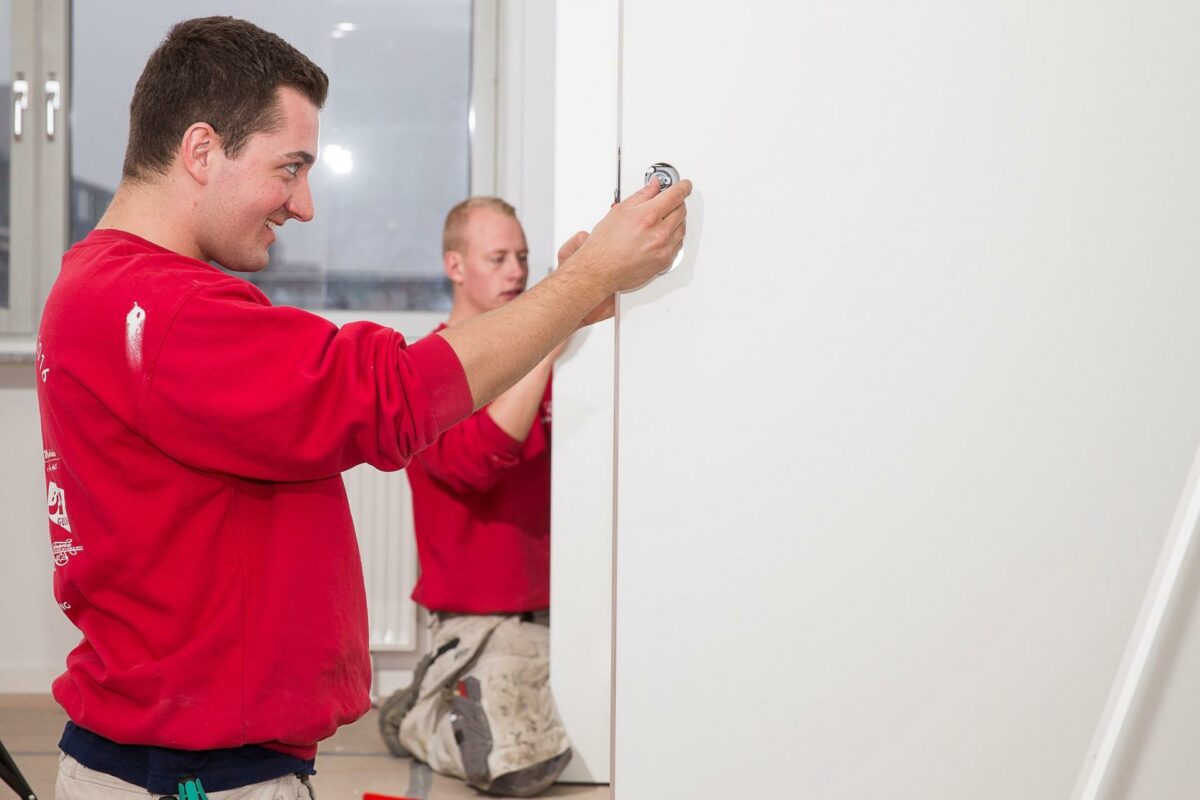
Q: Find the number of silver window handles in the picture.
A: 2